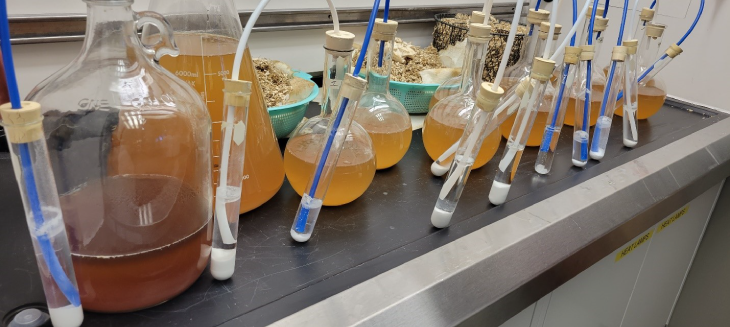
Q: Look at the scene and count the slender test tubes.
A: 11